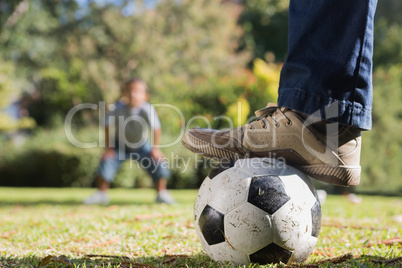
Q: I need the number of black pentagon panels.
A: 5